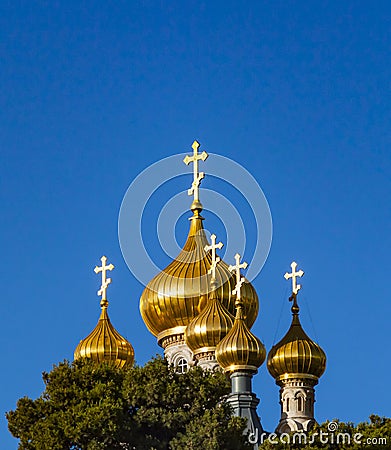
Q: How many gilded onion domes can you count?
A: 5